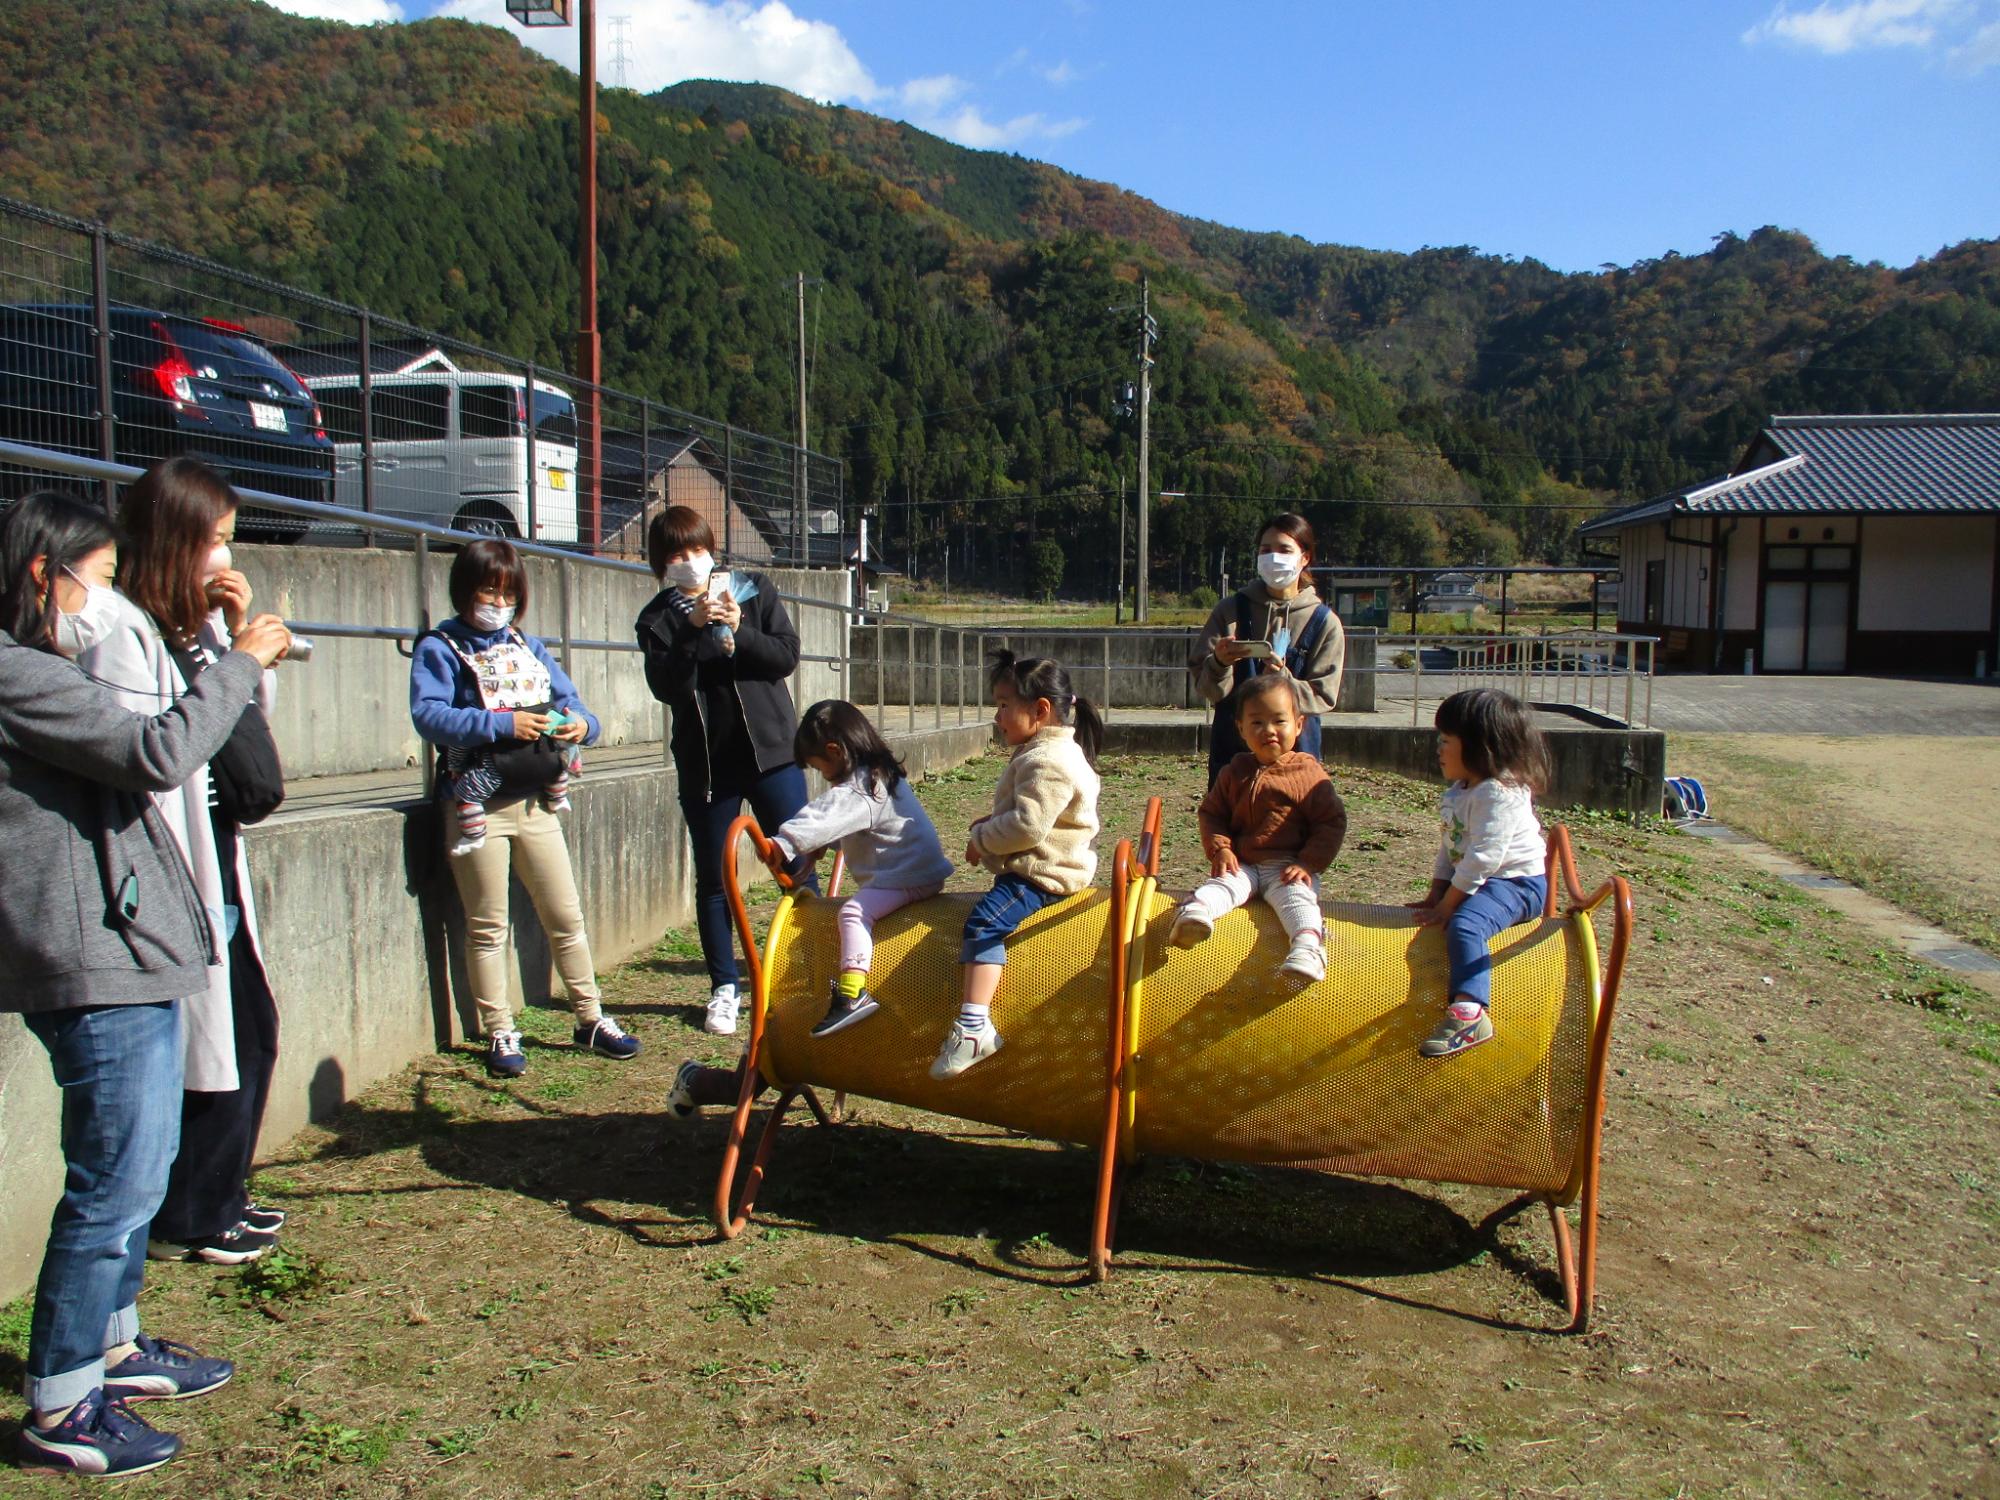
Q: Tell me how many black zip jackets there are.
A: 1